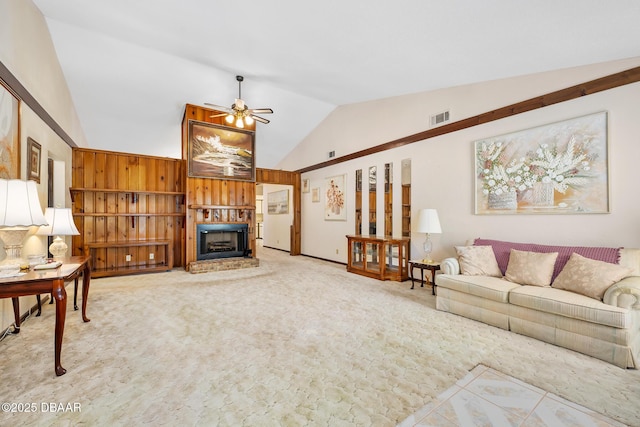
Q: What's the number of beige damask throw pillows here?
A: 3